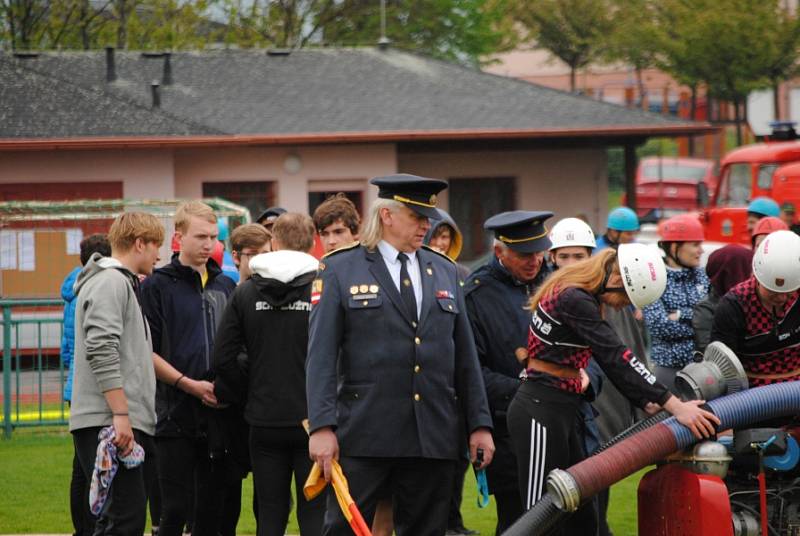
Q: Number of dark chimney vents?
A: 3